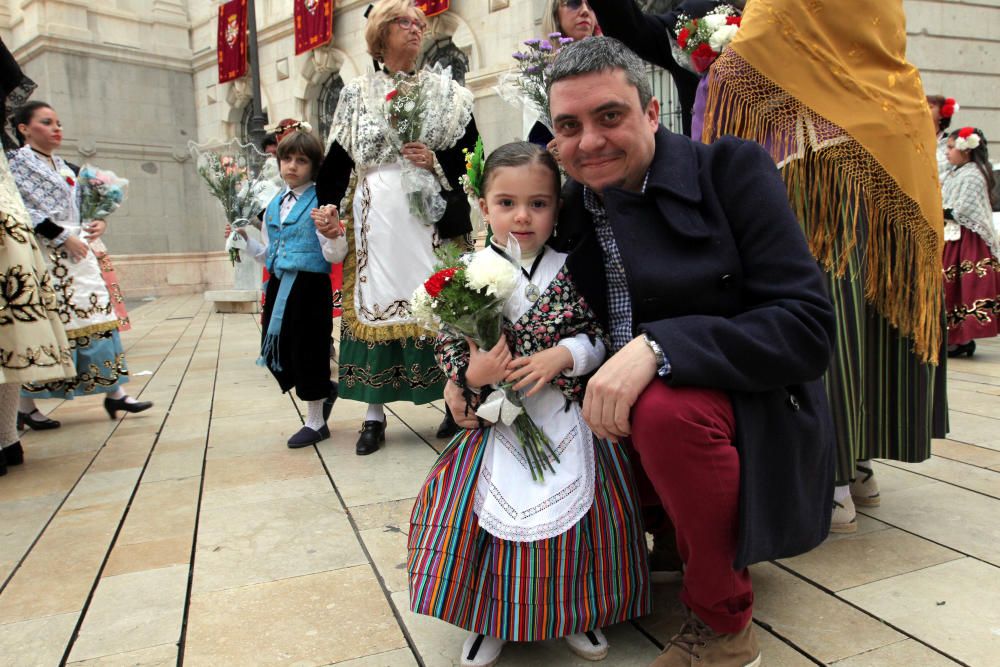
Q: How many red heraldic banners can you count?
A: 3